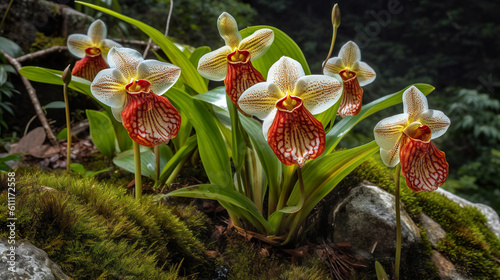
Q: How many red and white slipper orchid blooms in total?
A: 6